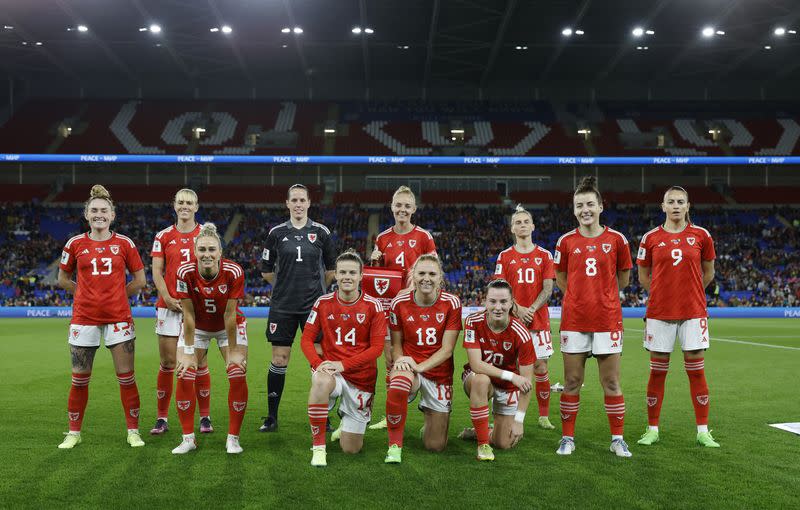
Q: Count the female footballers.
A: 11